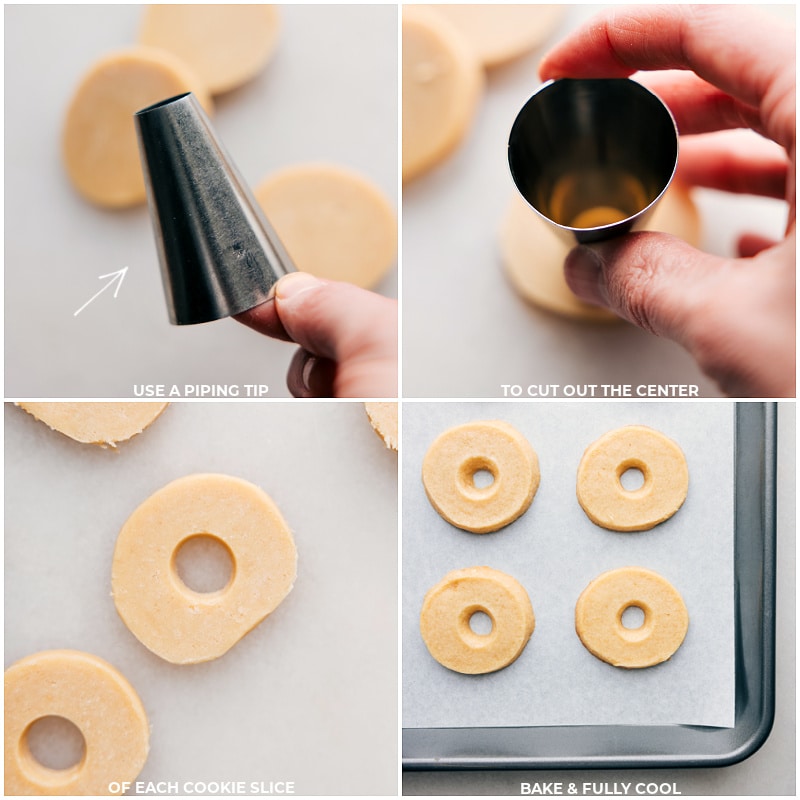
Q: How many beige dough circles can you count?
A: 14